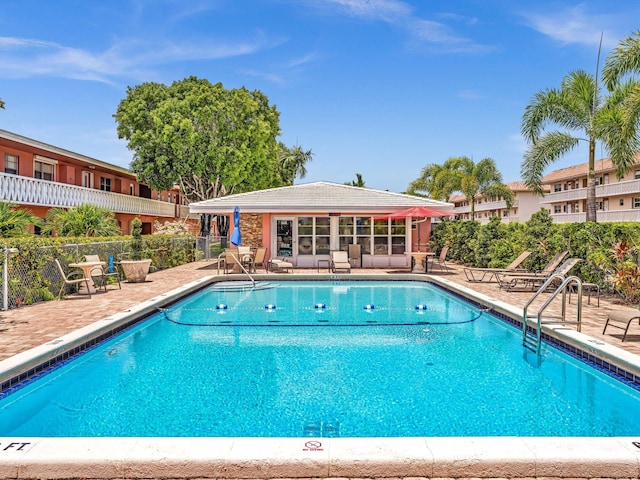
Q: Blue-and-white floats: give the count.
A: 5